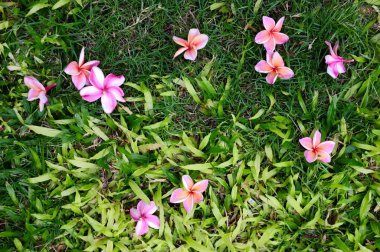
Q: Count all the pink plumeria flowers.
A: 10